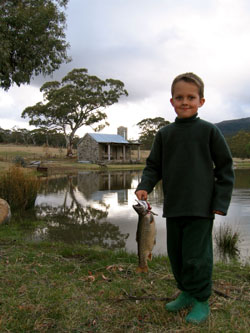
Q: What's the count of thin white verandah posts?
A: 3